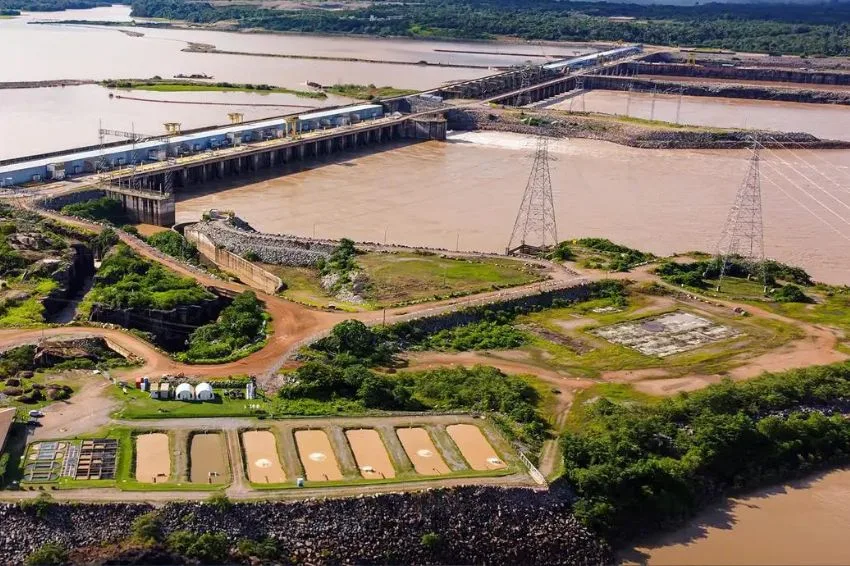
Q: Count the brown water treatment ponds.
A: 7